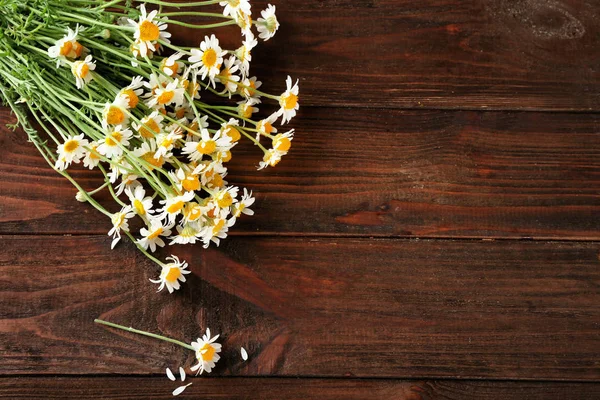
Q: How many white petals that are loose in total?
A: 4